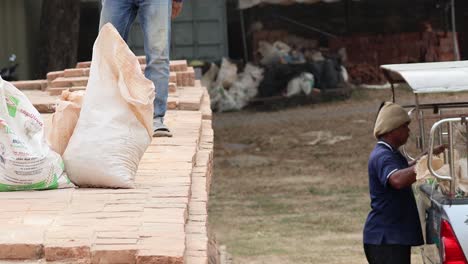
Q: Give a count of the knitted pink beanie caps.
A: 0